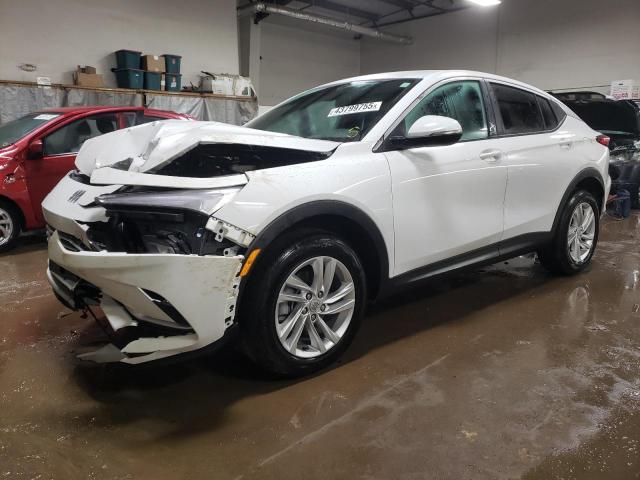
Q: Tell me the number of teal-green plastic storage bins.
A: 5